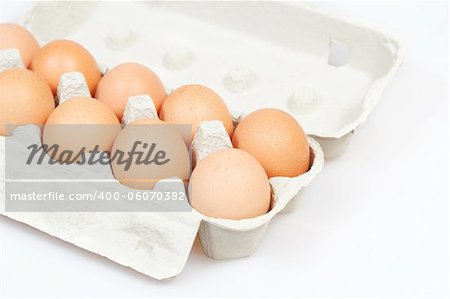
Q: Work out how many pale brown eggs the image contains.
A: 9